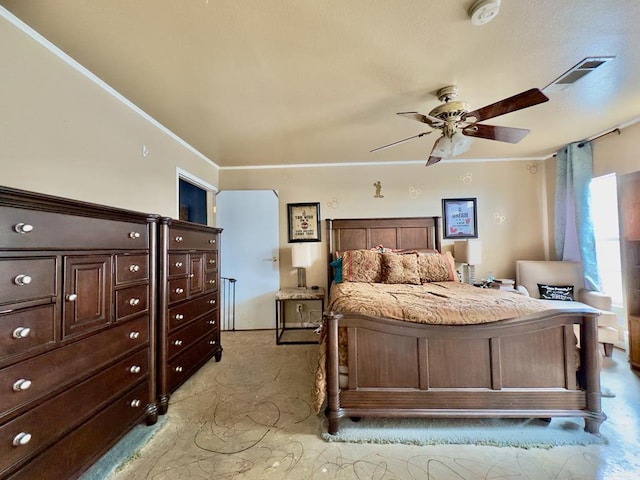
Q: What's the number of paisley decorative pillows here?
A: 3